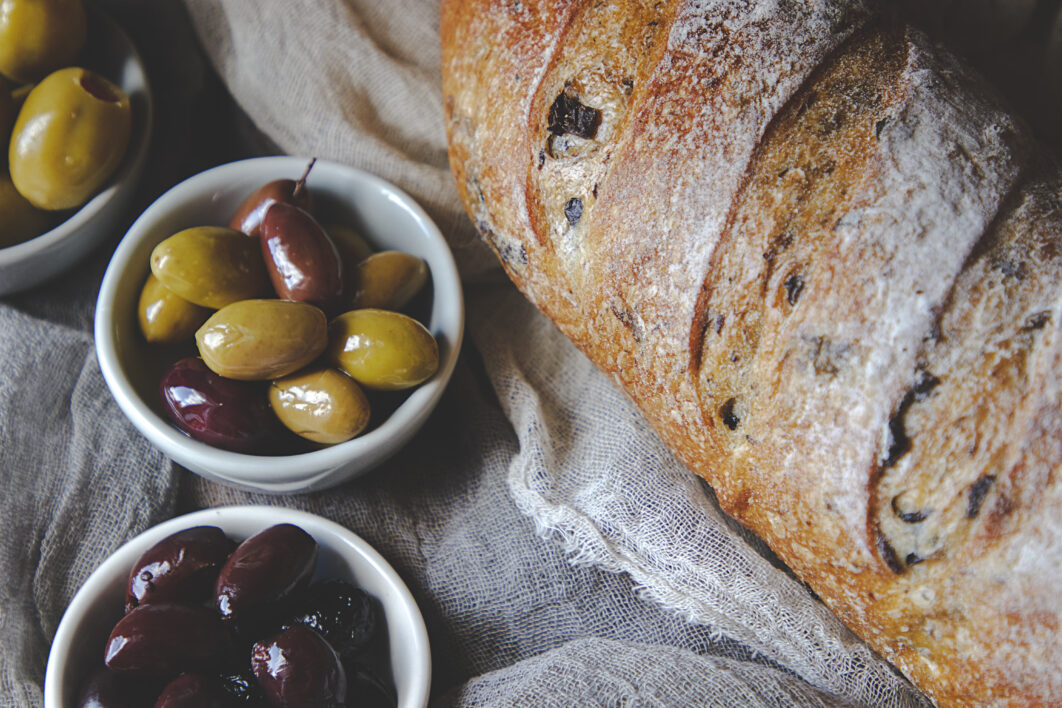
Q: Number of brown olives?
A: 2